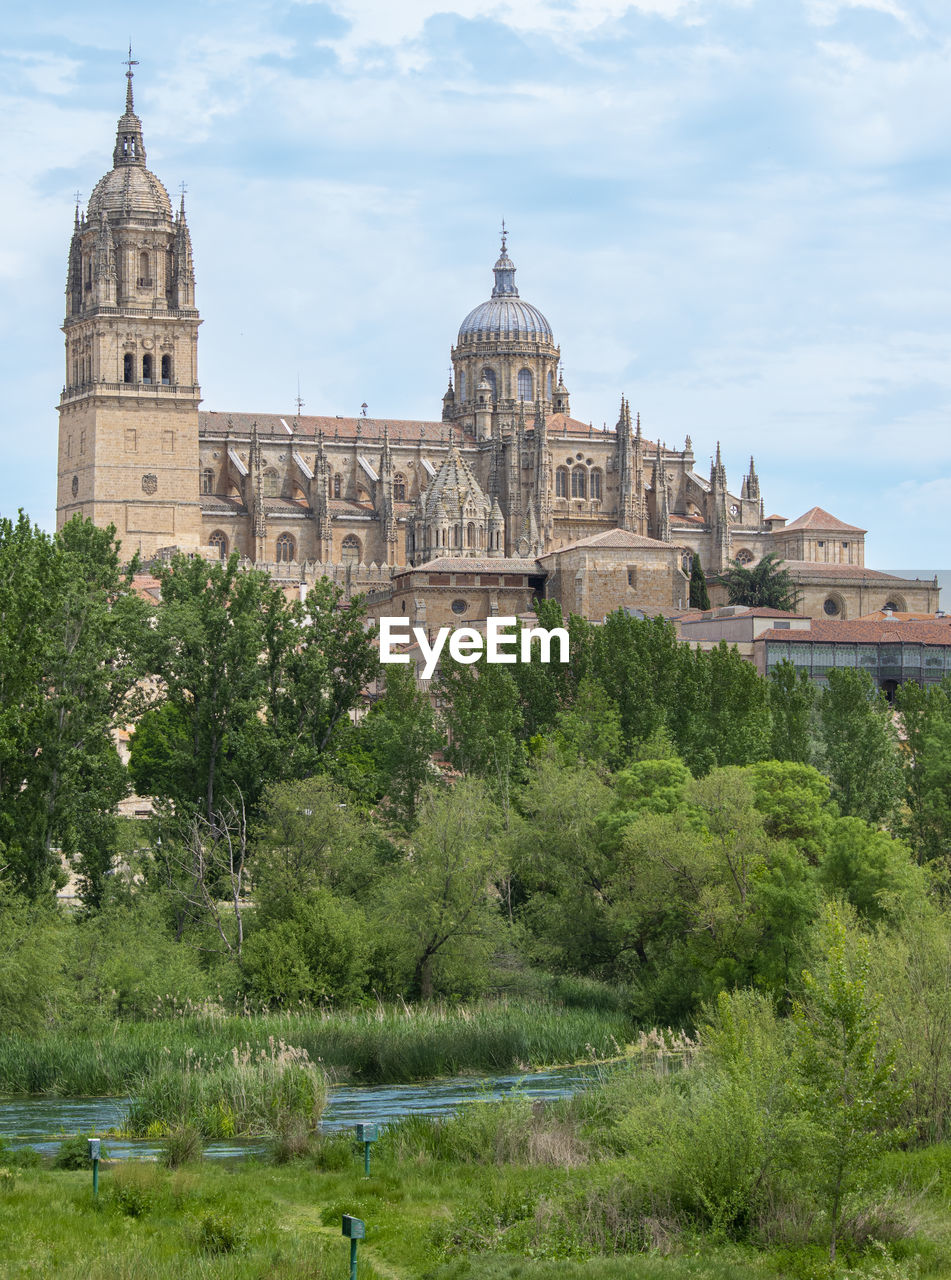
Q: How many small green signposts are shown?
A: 3